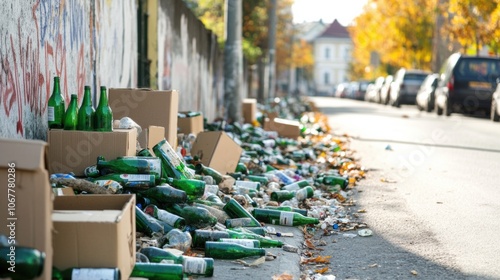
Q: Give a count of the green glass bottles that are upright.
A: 4